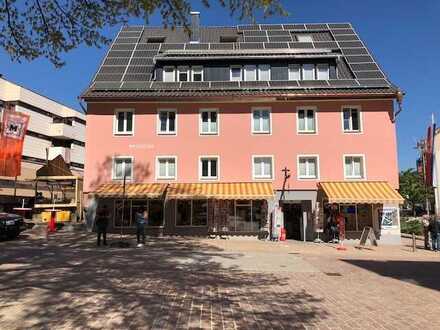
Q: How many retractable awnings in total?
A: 3